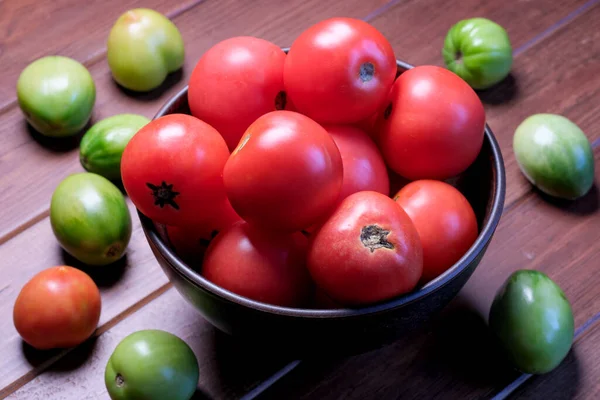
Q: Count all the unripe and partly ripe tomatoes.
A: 9